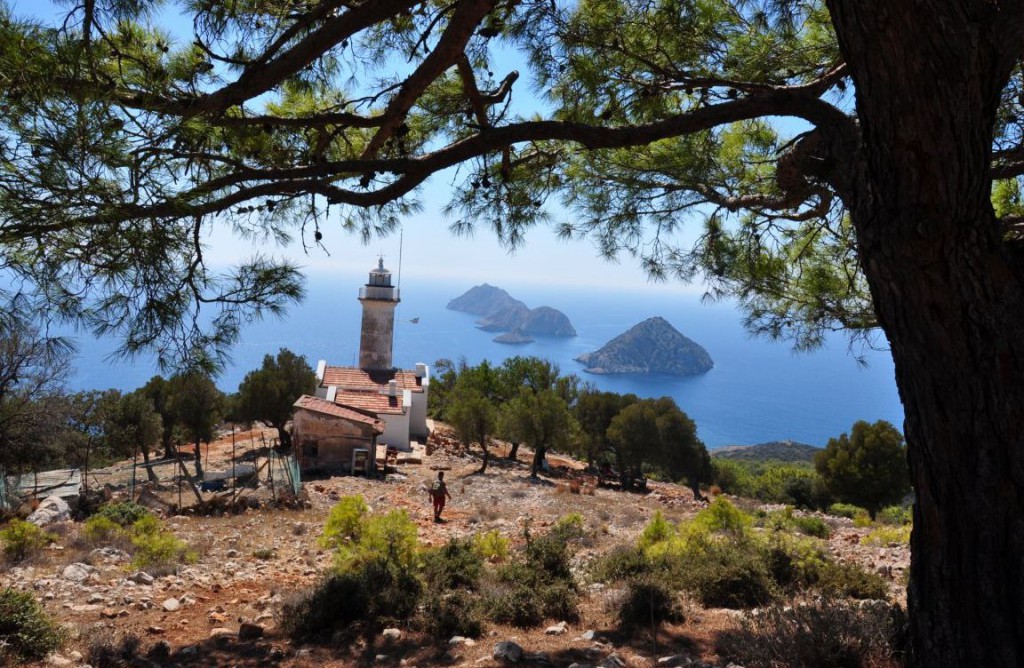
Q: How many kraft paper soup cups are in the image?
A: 0